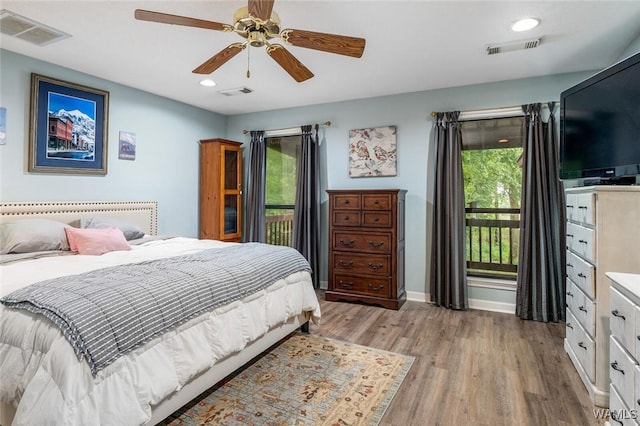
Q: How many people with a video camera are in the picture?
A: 0